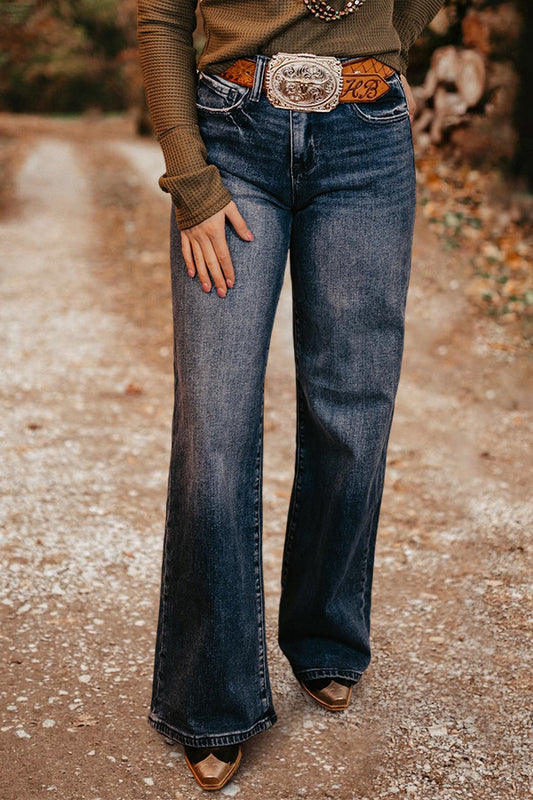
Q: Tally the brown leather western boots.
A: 2